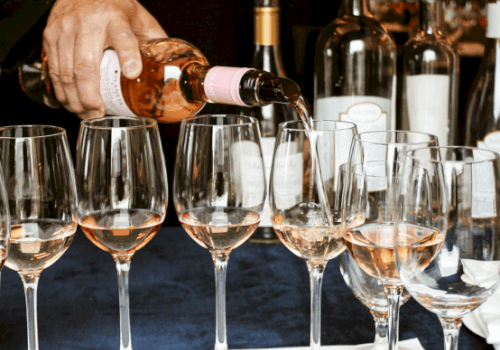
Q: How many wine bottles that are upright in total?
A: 4